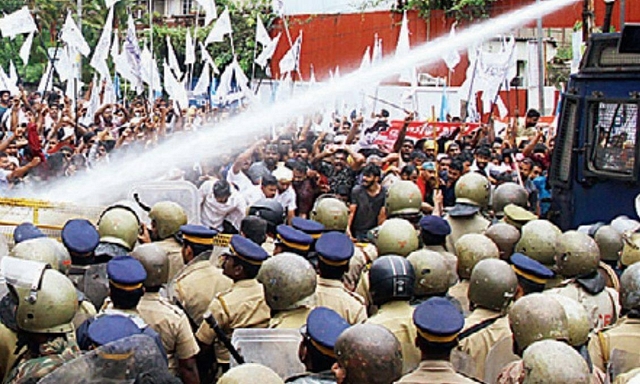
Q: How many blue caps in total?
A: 13